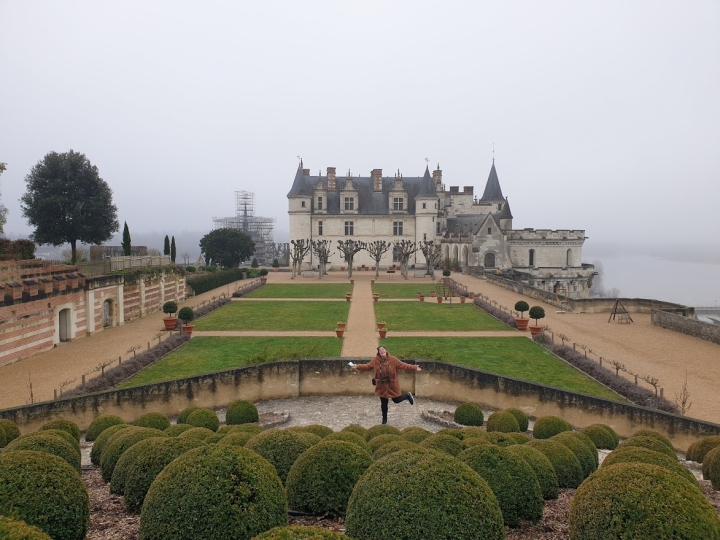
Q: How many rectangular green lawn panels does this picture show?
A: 6